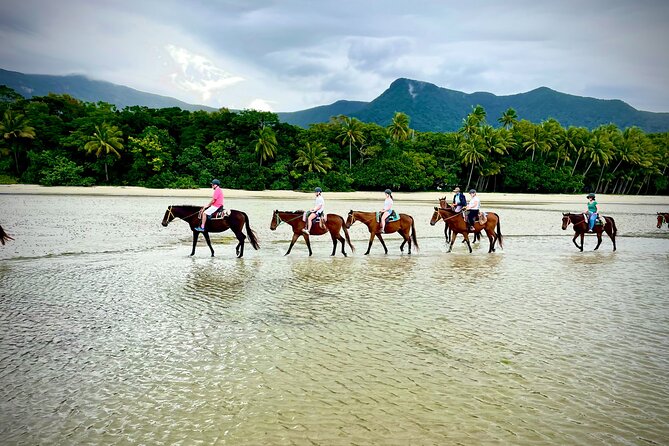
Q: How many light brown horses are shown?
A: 3